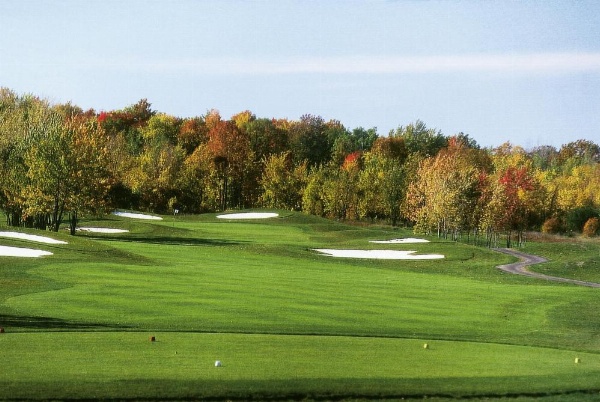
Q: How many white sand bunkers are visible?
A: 7